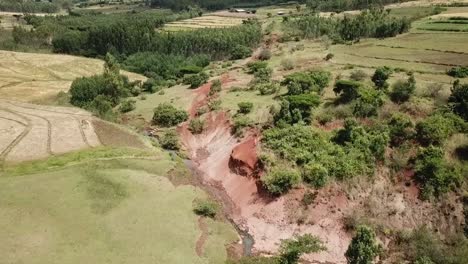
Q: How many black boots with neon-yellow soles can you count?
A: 0